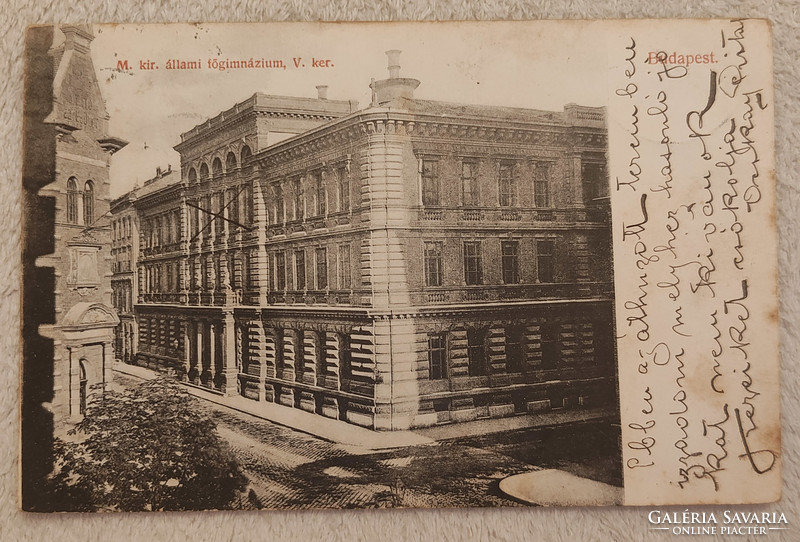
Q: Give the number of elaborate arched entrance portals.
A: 1